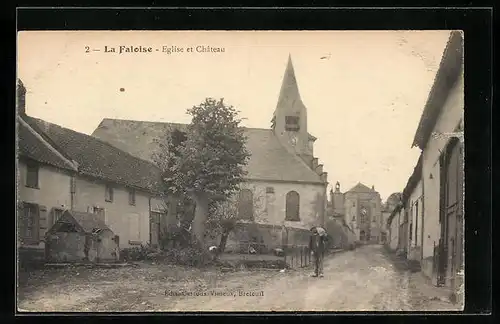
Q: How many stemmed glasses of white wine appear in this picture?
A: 0